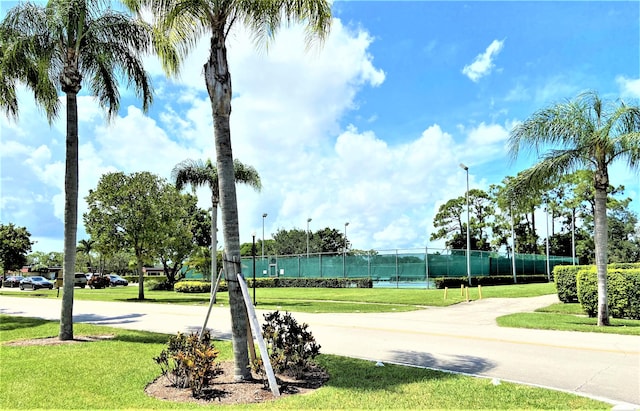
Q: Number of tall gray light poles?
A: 7